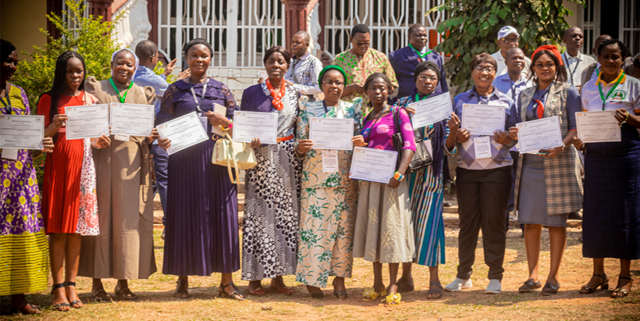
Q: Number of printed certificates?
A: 11